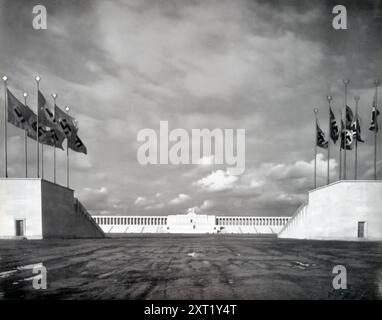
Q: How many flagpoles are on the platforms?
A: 12